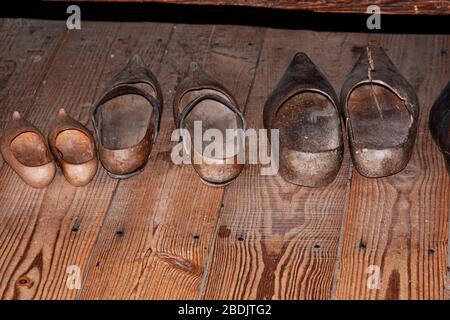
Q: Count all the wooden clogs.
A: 7